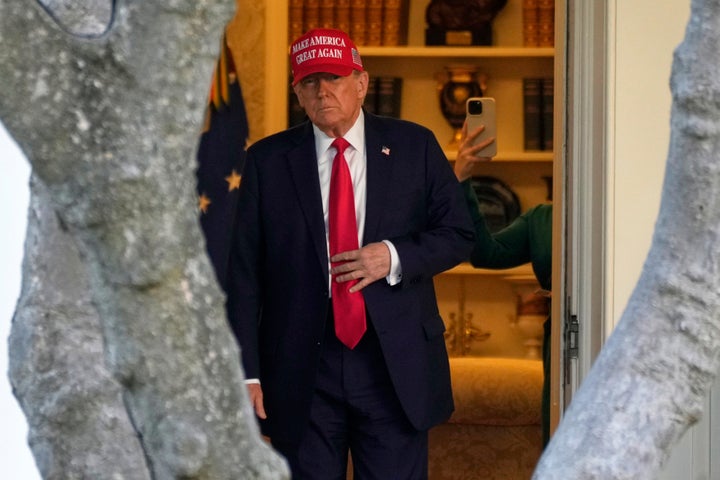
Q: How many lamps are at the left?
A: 0